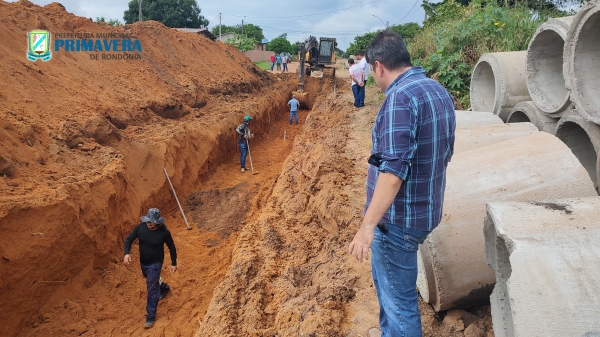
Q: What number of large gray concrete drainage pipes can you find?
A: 9